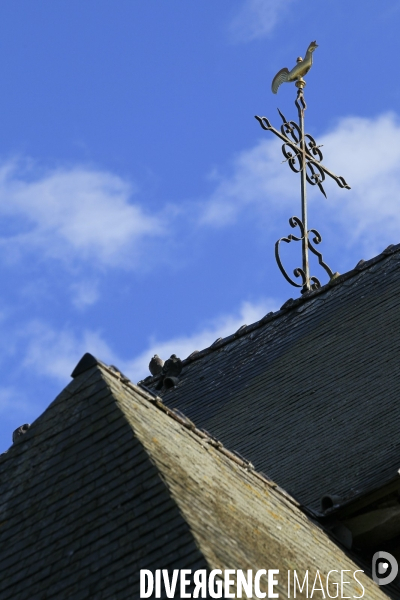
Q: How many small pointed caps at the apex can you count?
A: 1